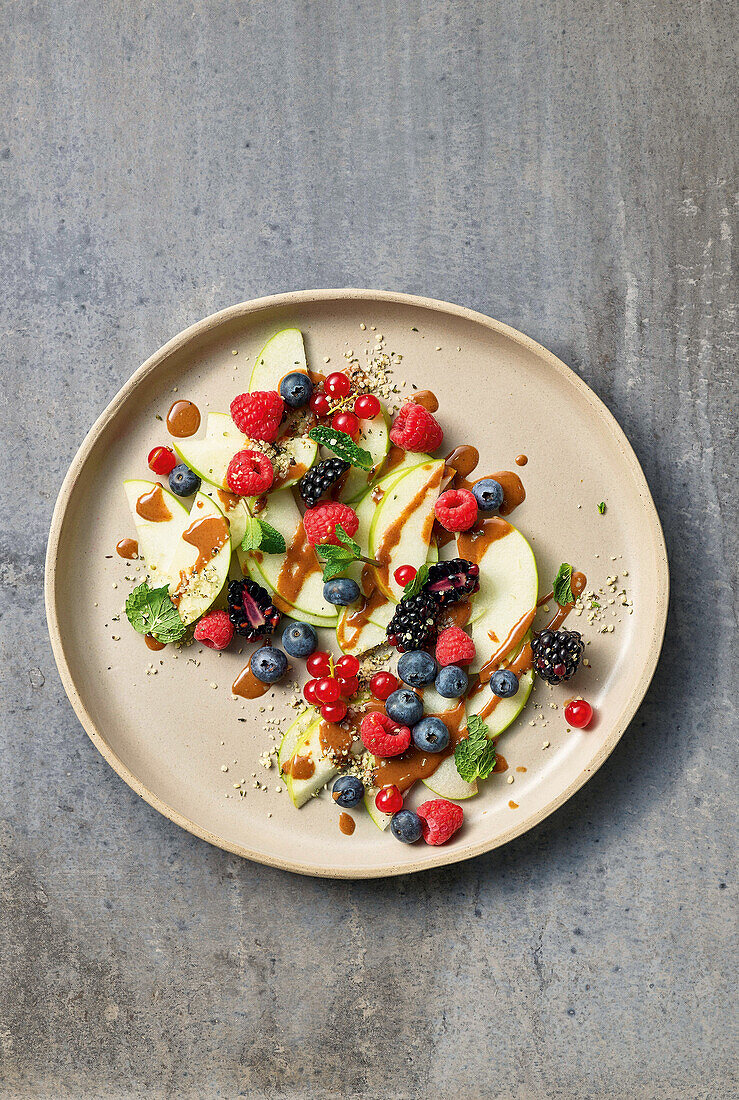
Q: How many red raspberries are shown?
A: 9